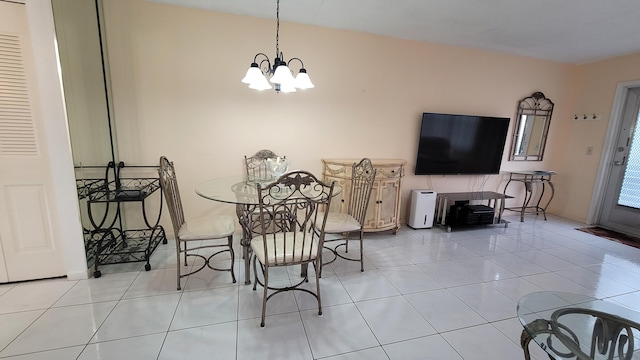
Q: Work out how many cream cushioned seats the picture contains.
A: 4